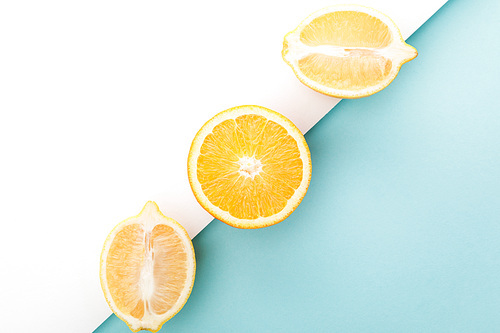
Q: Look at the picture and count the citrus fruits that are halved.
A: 3